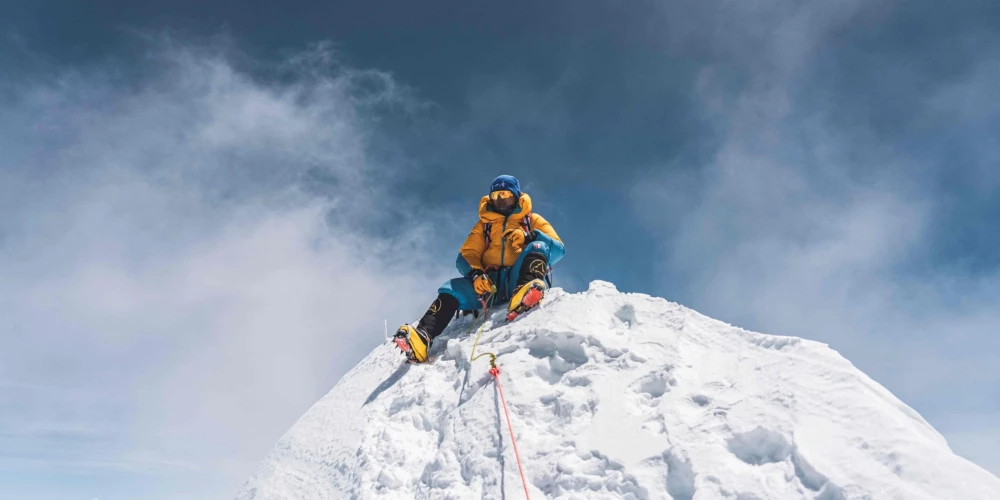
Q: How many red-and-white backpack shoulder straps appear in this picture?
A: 2